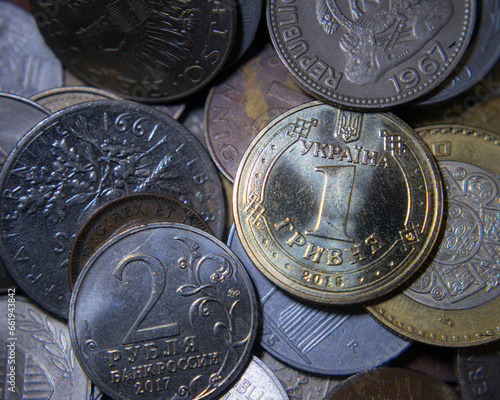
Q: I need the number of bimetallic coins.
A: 1